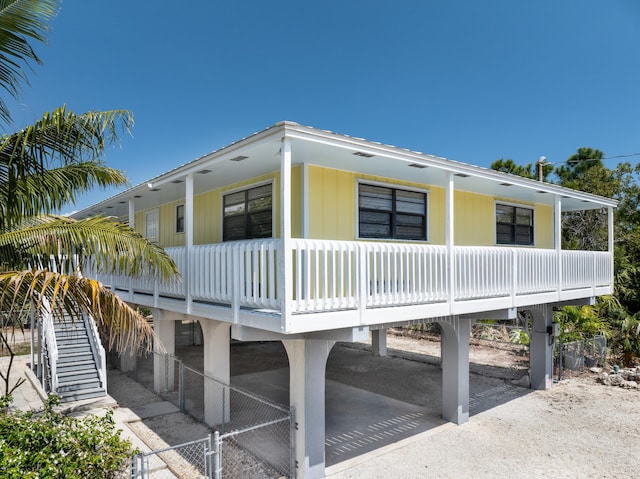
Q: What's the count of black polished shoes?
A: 0